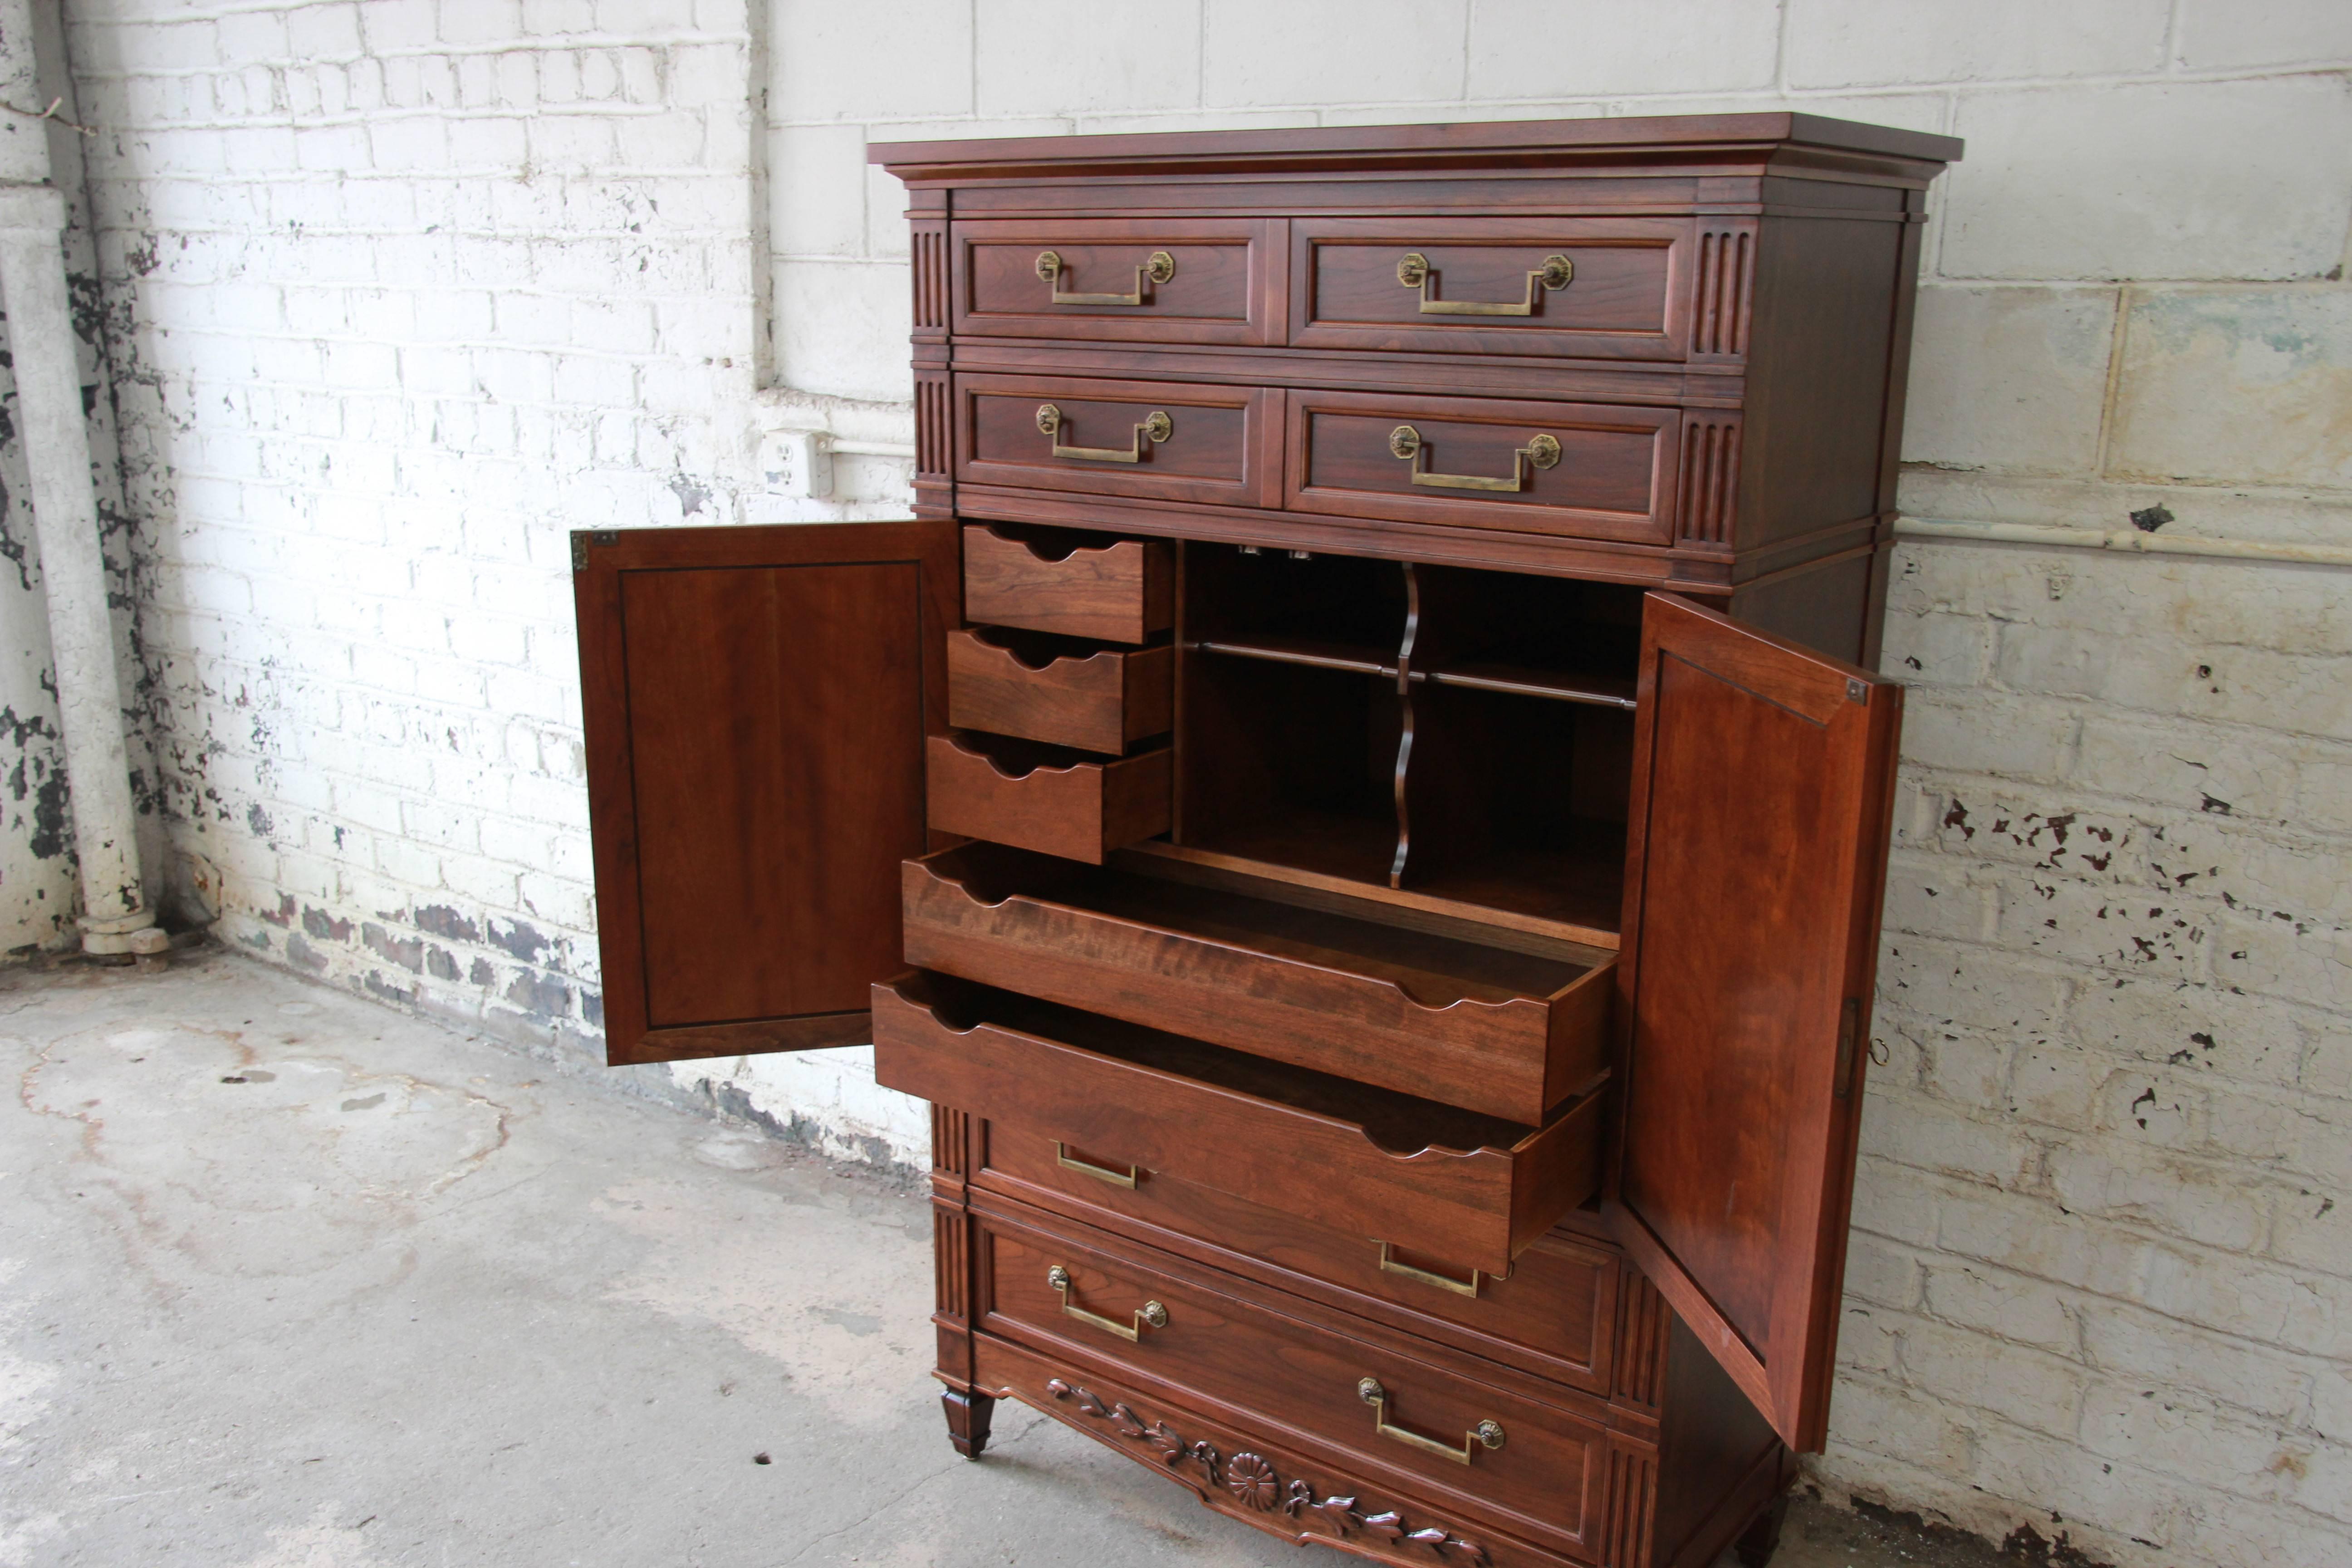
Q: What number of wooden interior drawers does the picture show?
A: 5